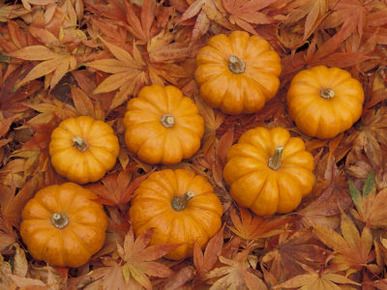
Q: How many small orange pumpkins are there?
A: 7